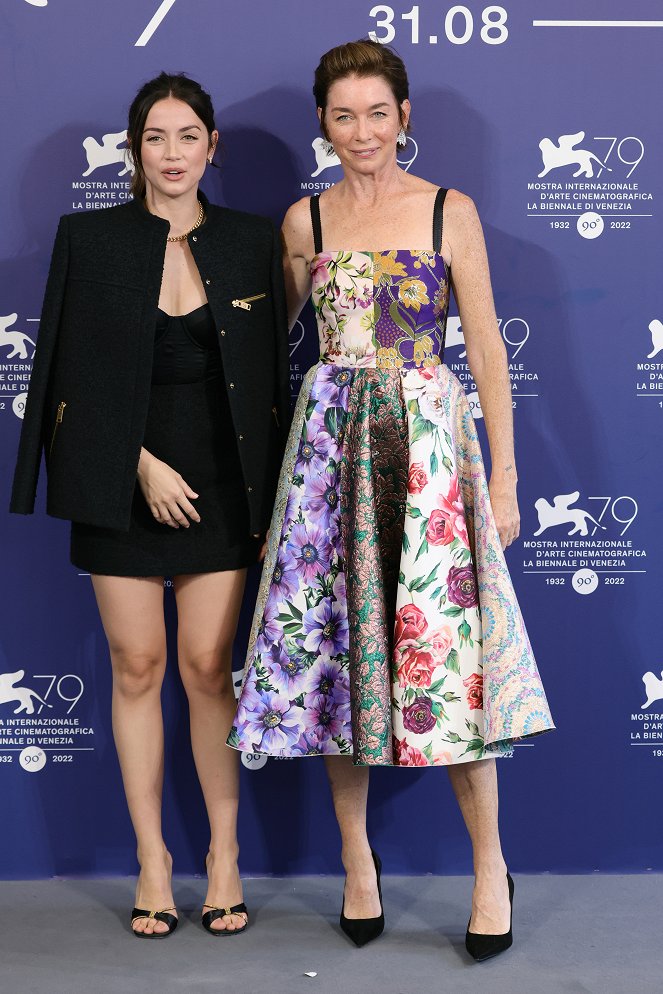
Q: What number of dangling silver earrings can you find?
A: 2